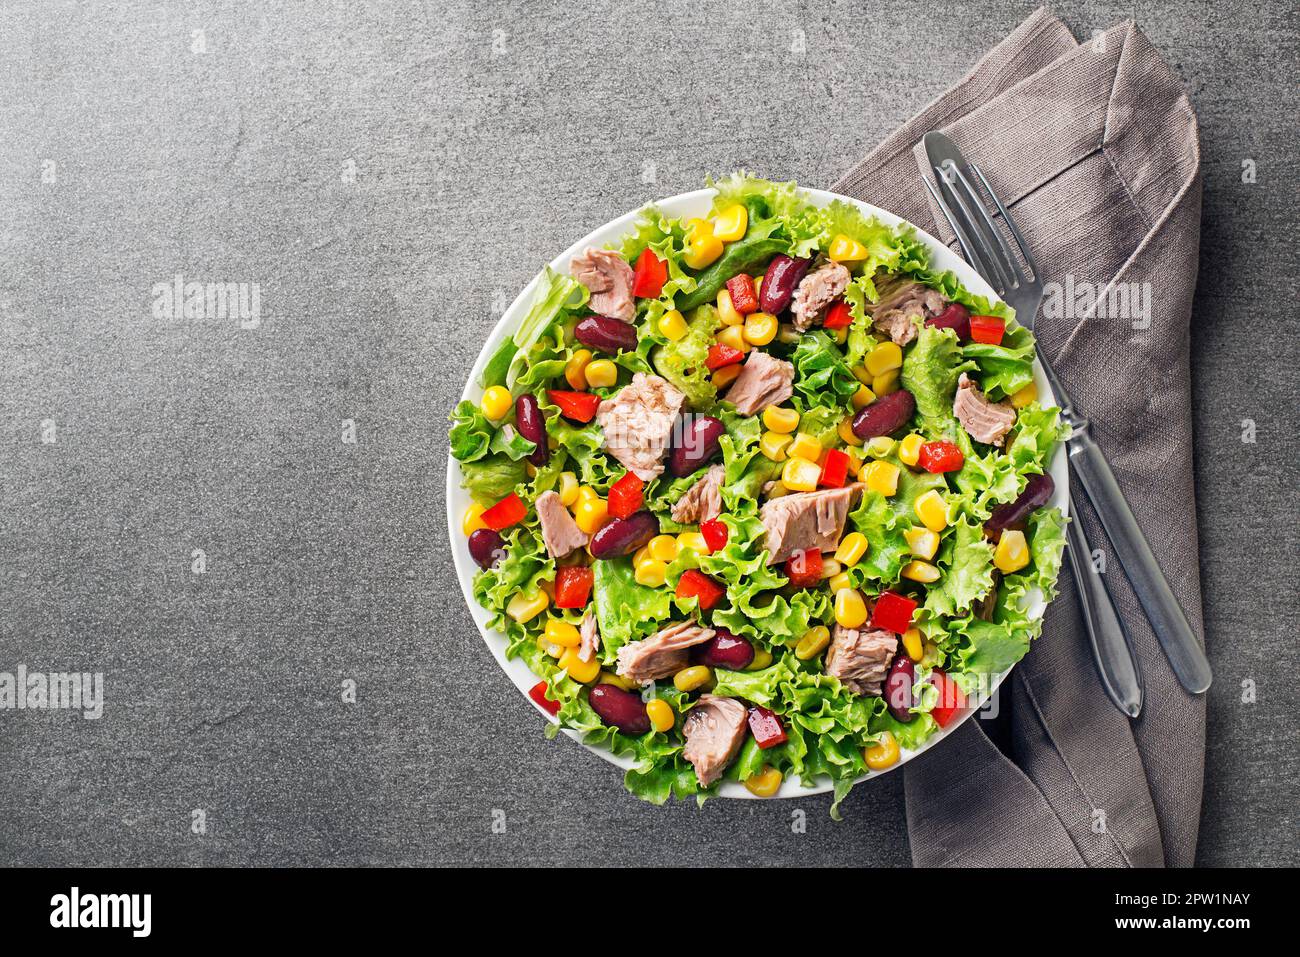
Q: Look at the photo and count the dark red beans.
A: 12